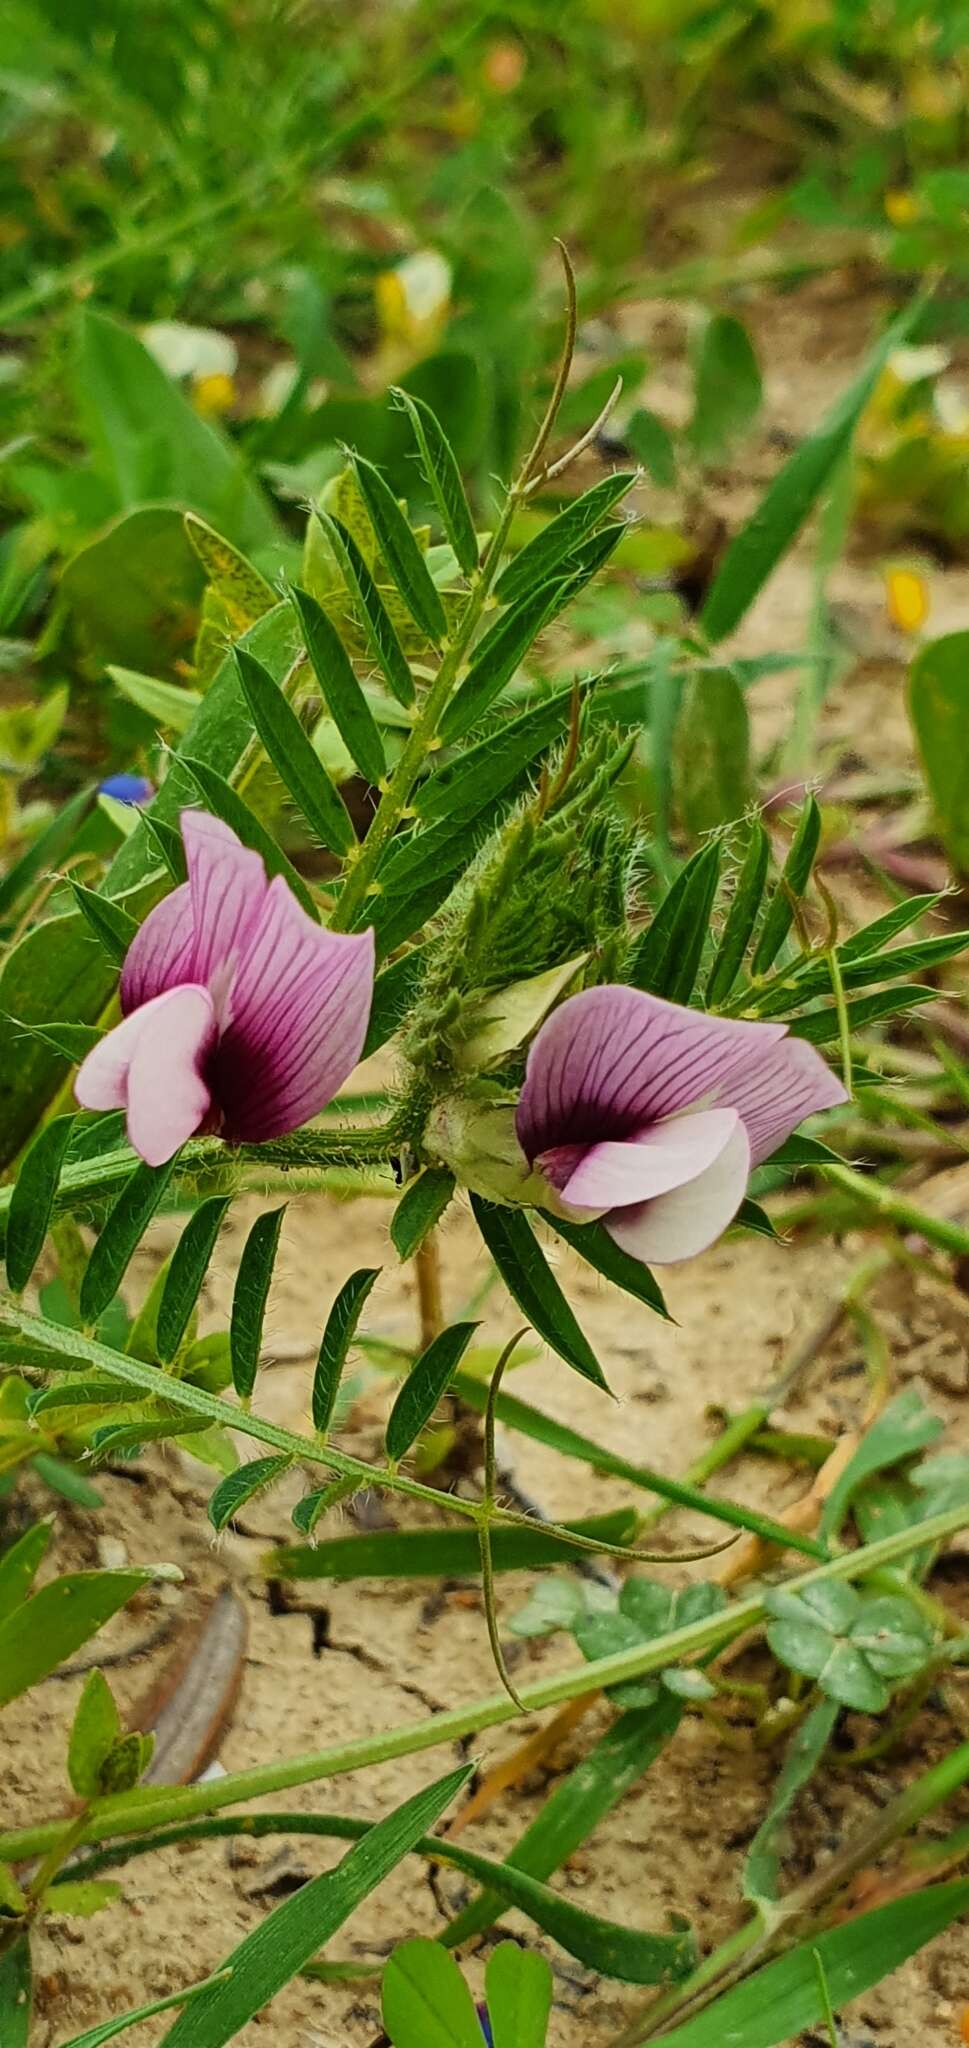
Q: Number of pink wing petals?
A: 4